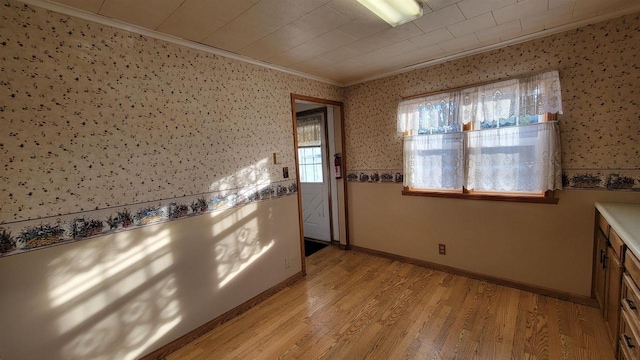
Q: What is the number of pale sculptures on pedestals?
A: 0